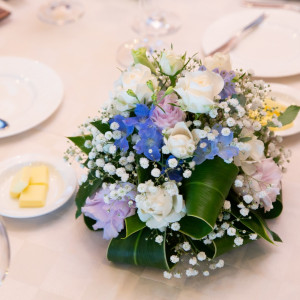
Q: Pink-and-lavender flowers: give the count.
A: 3